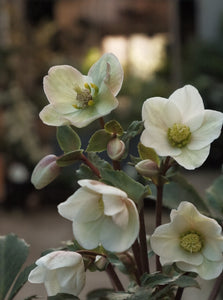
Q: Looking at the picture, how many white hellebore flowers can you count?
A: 5